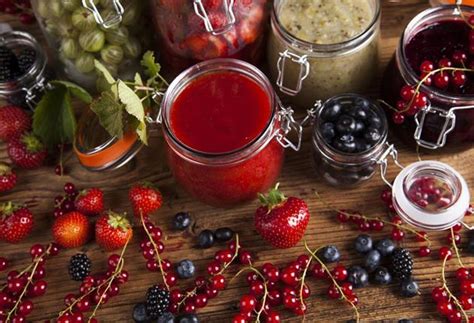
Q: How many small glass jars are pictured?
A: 2